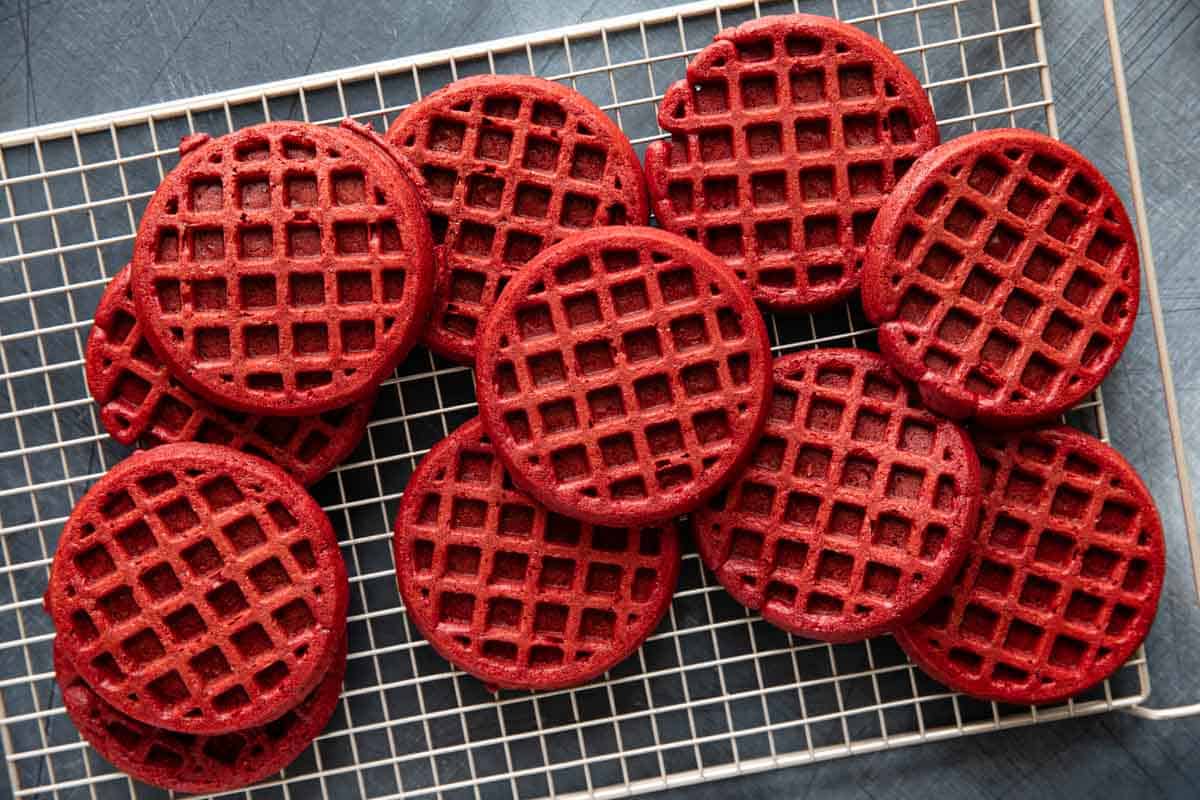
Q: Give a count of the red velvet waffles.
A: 11